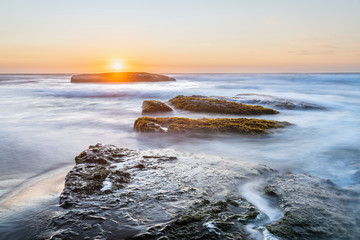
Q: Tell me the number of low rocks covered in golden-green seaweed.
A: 3